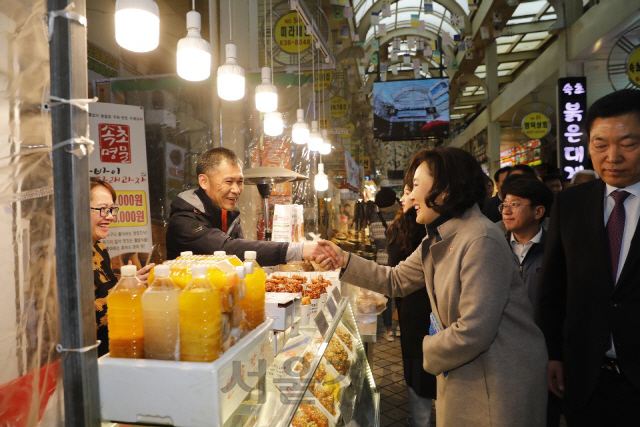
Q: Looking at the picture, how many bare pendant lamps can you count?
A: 9